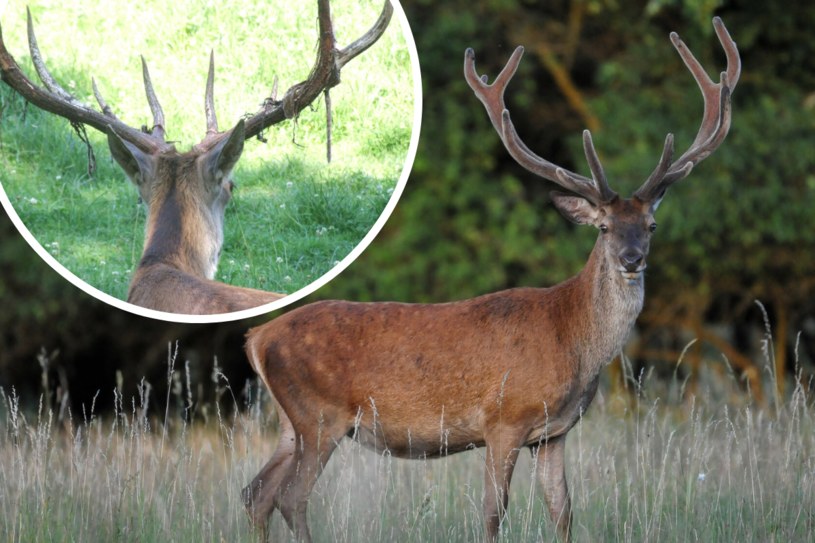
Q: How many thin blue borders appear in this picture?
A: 0